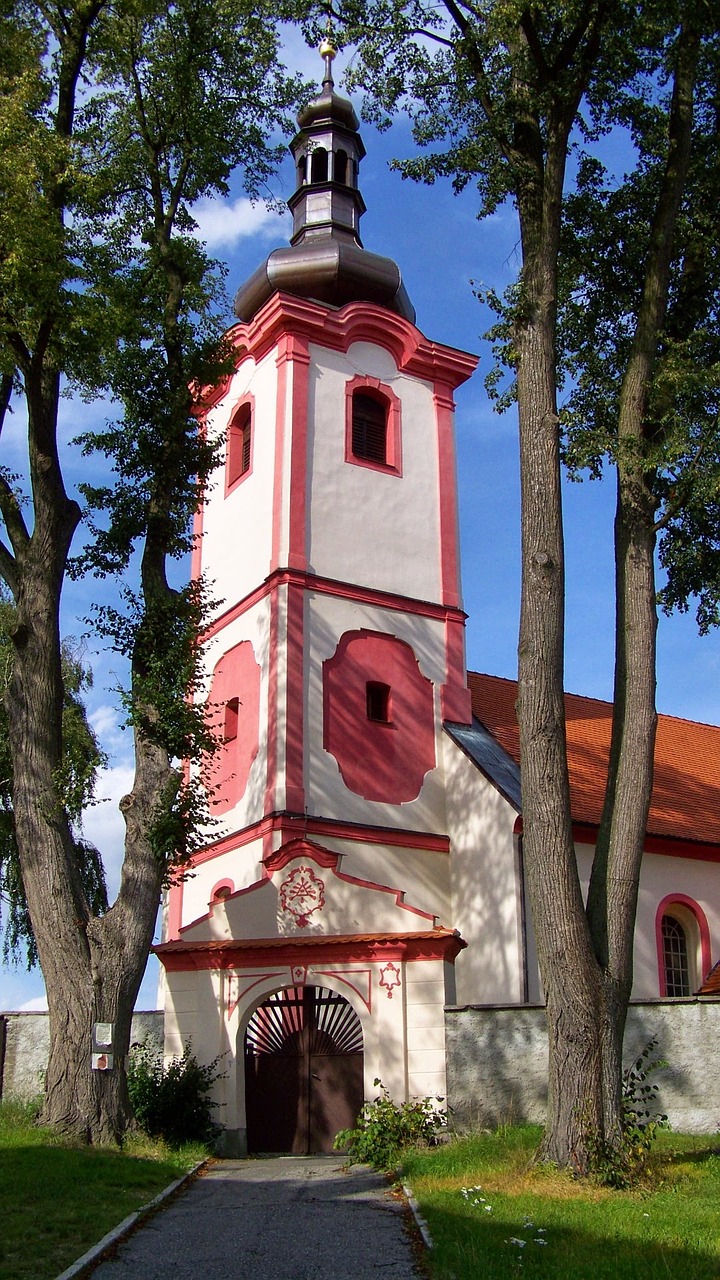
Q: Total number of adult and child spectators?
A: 0